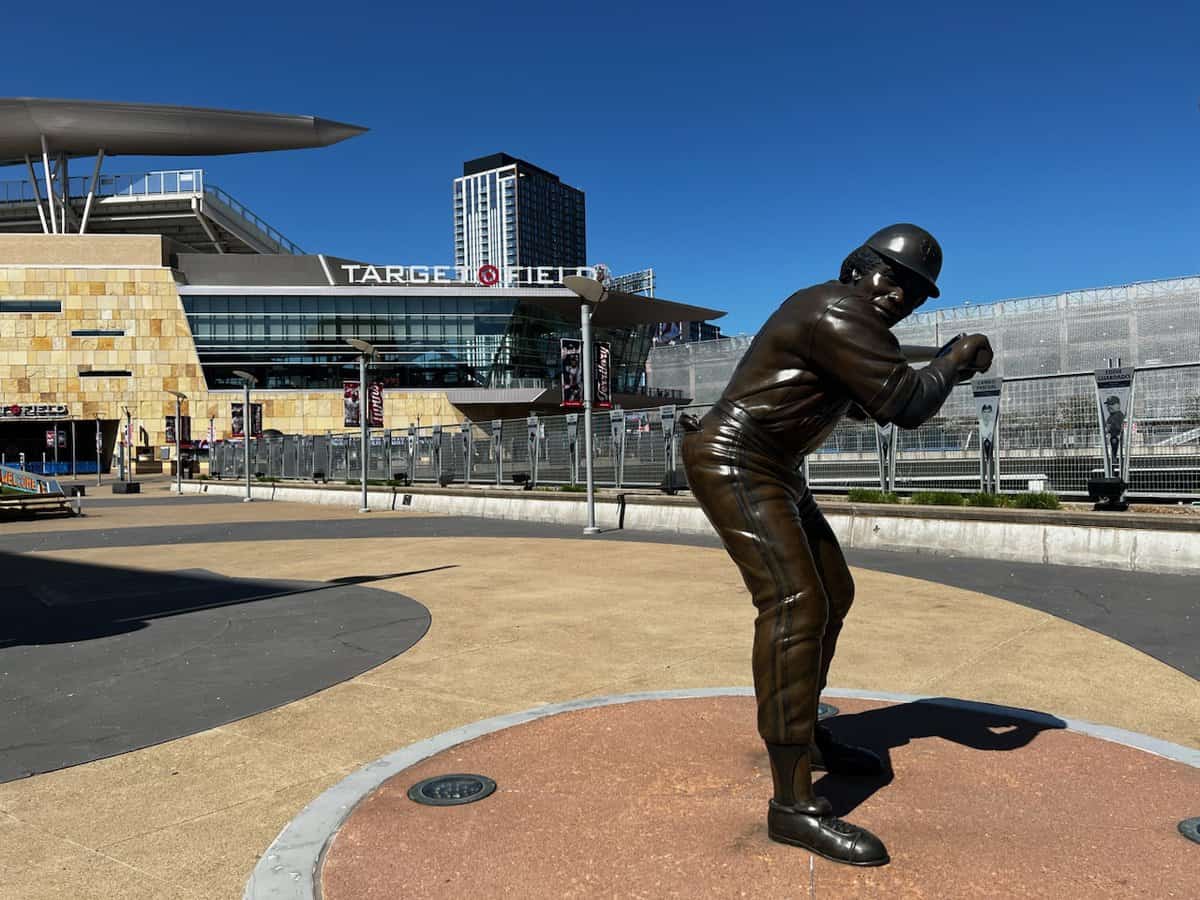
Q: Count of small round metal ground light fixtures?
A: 3